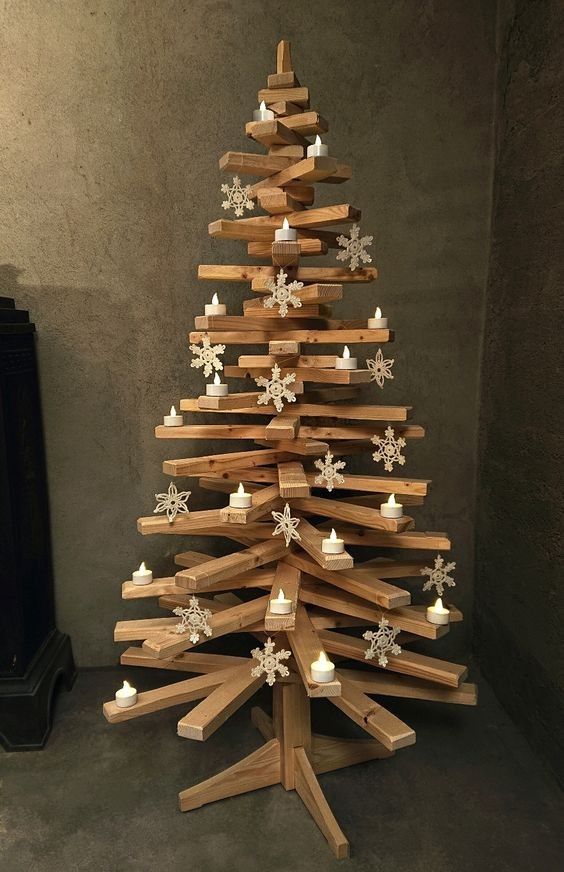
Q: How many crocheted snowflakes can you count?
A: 14